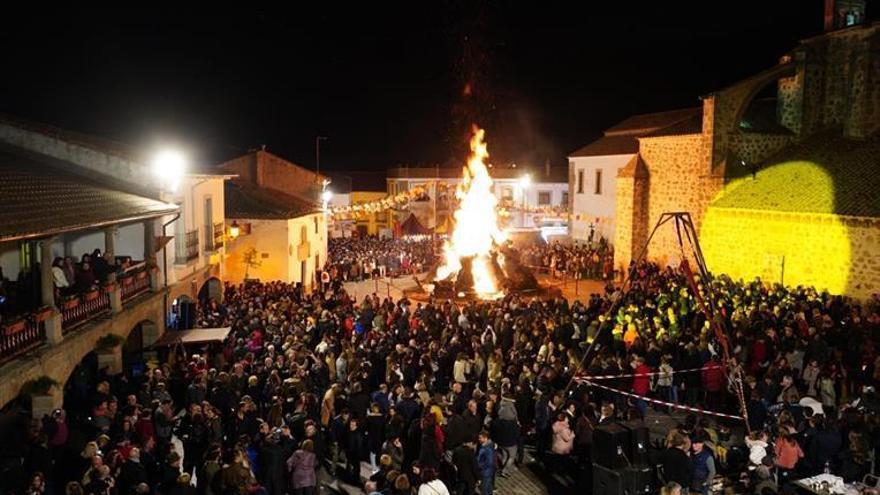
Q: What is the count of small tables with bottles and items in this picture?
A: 1